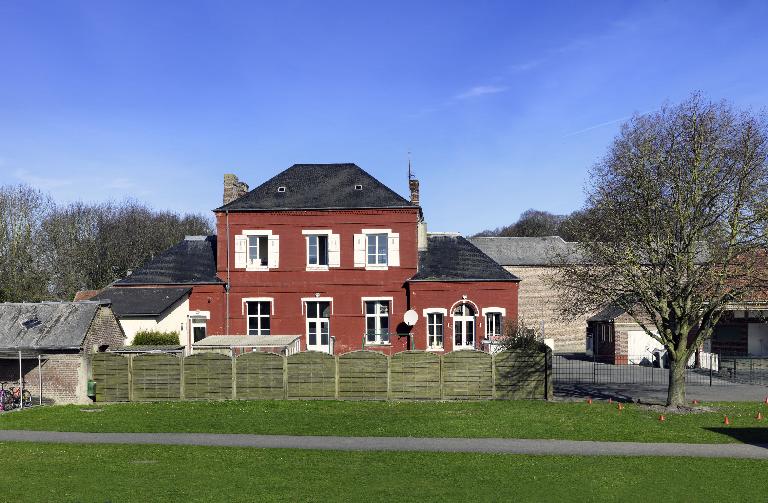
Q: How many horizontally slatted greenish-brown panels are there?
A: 9